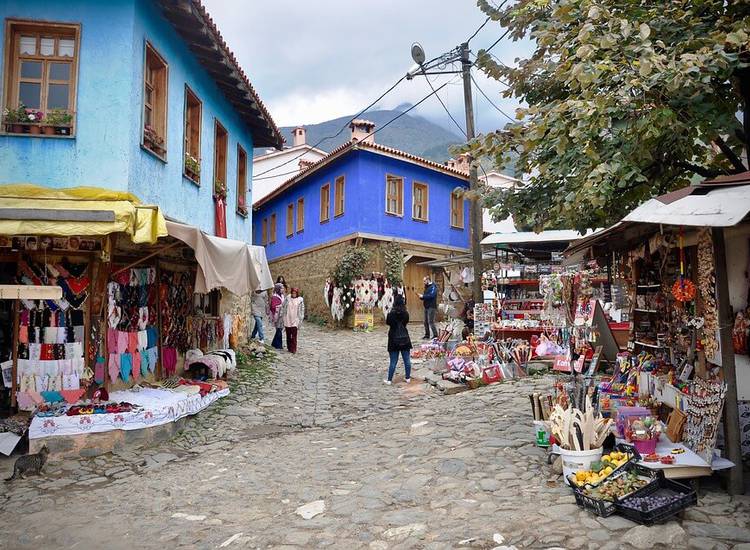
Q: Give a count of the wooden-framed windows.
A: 14